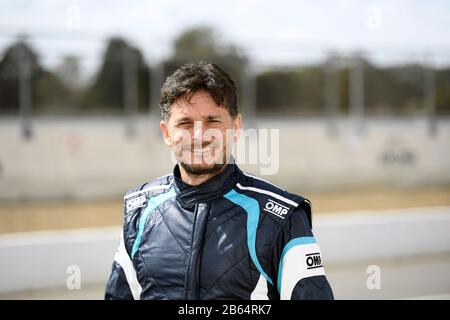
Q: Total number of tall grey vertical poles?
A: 7